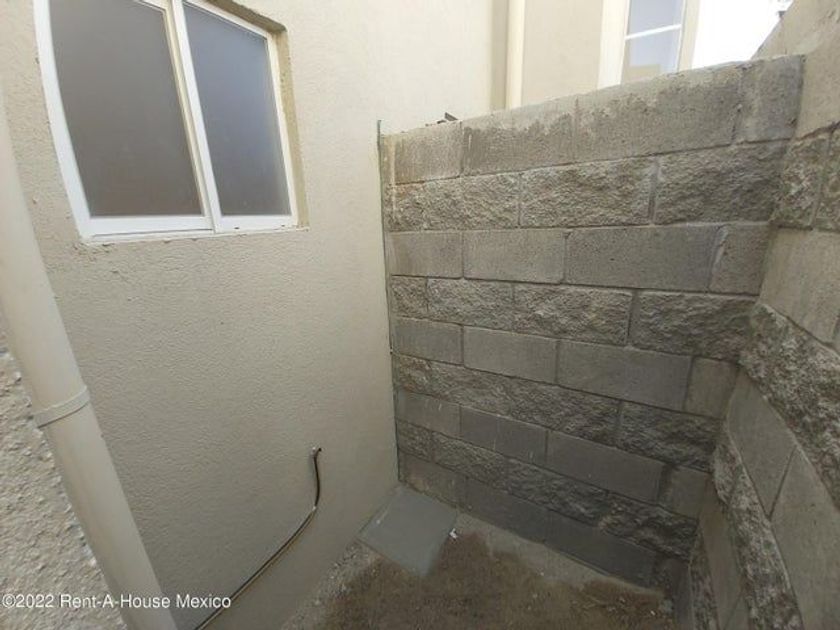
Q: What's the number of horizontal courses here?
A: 9